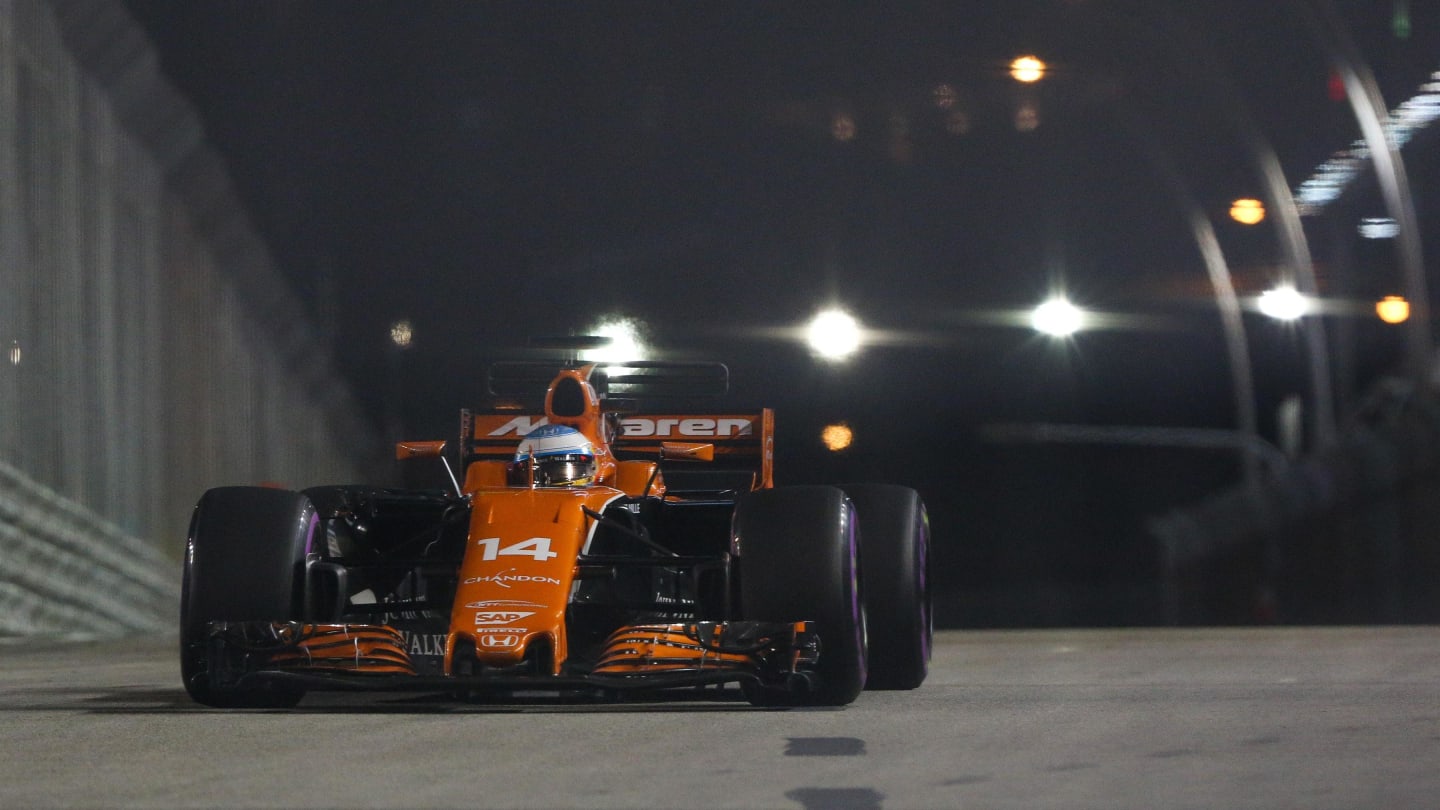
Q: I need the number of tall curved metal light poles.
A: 3